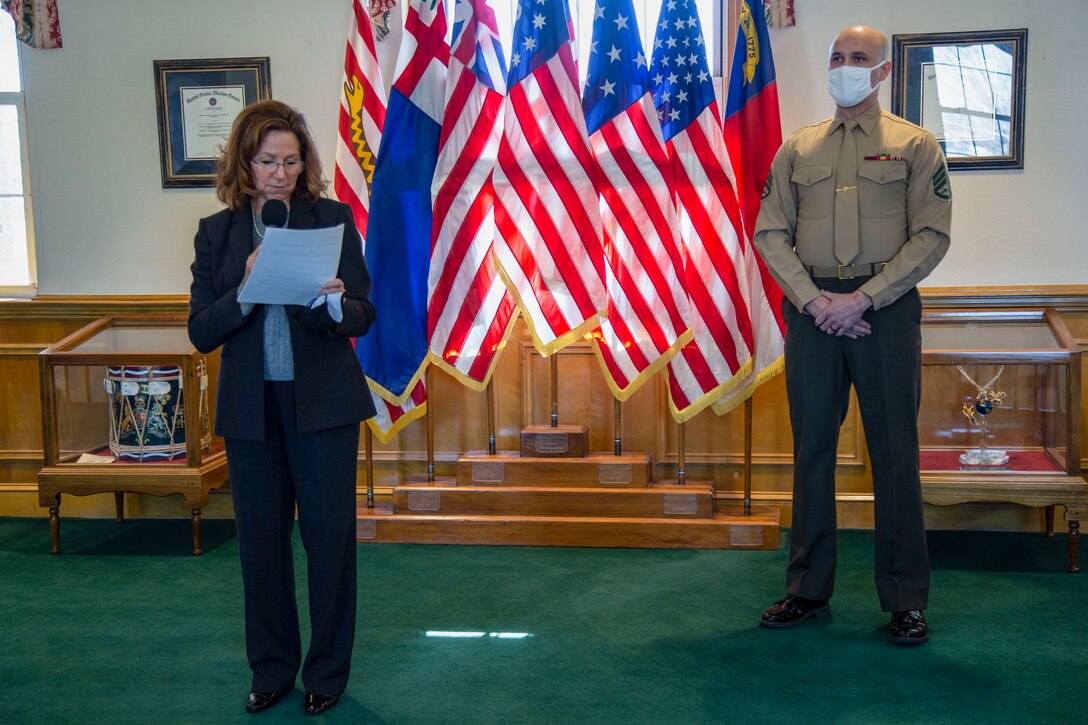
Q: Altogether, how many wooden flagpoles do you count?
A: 7